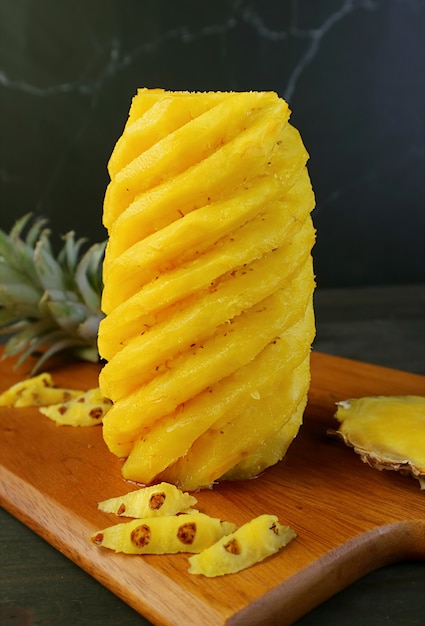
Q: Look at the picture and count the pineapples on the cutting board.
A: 1